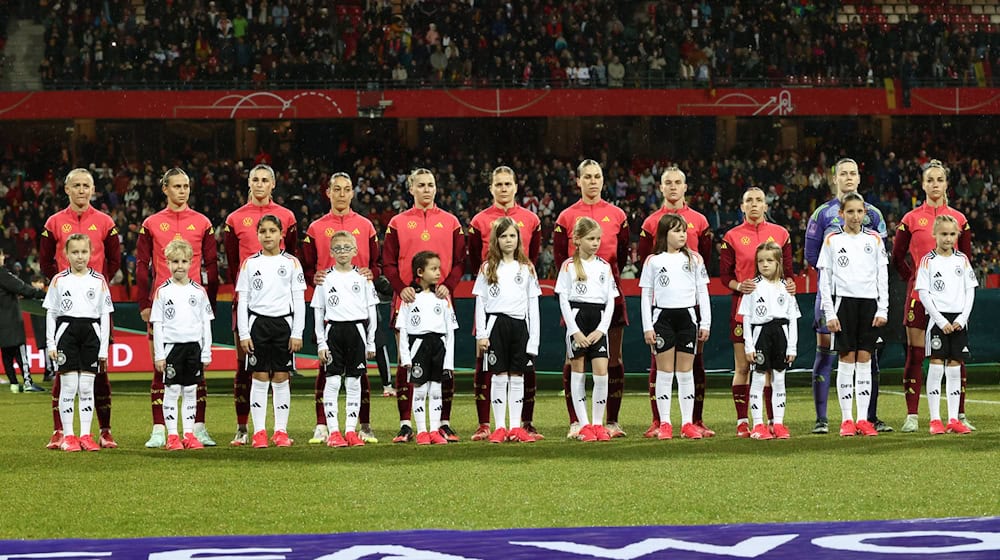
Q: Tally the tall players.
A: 11